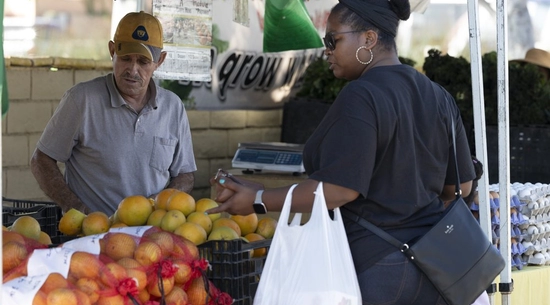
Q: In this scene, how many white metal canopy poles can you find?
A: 2